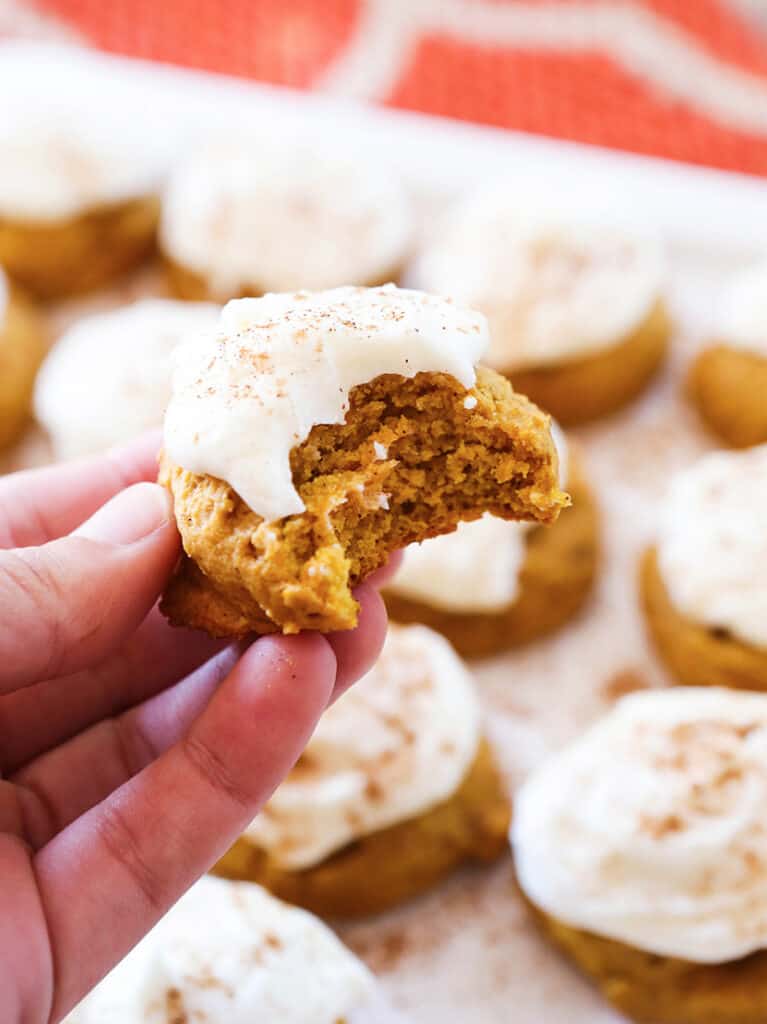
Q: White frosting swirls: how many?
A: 12